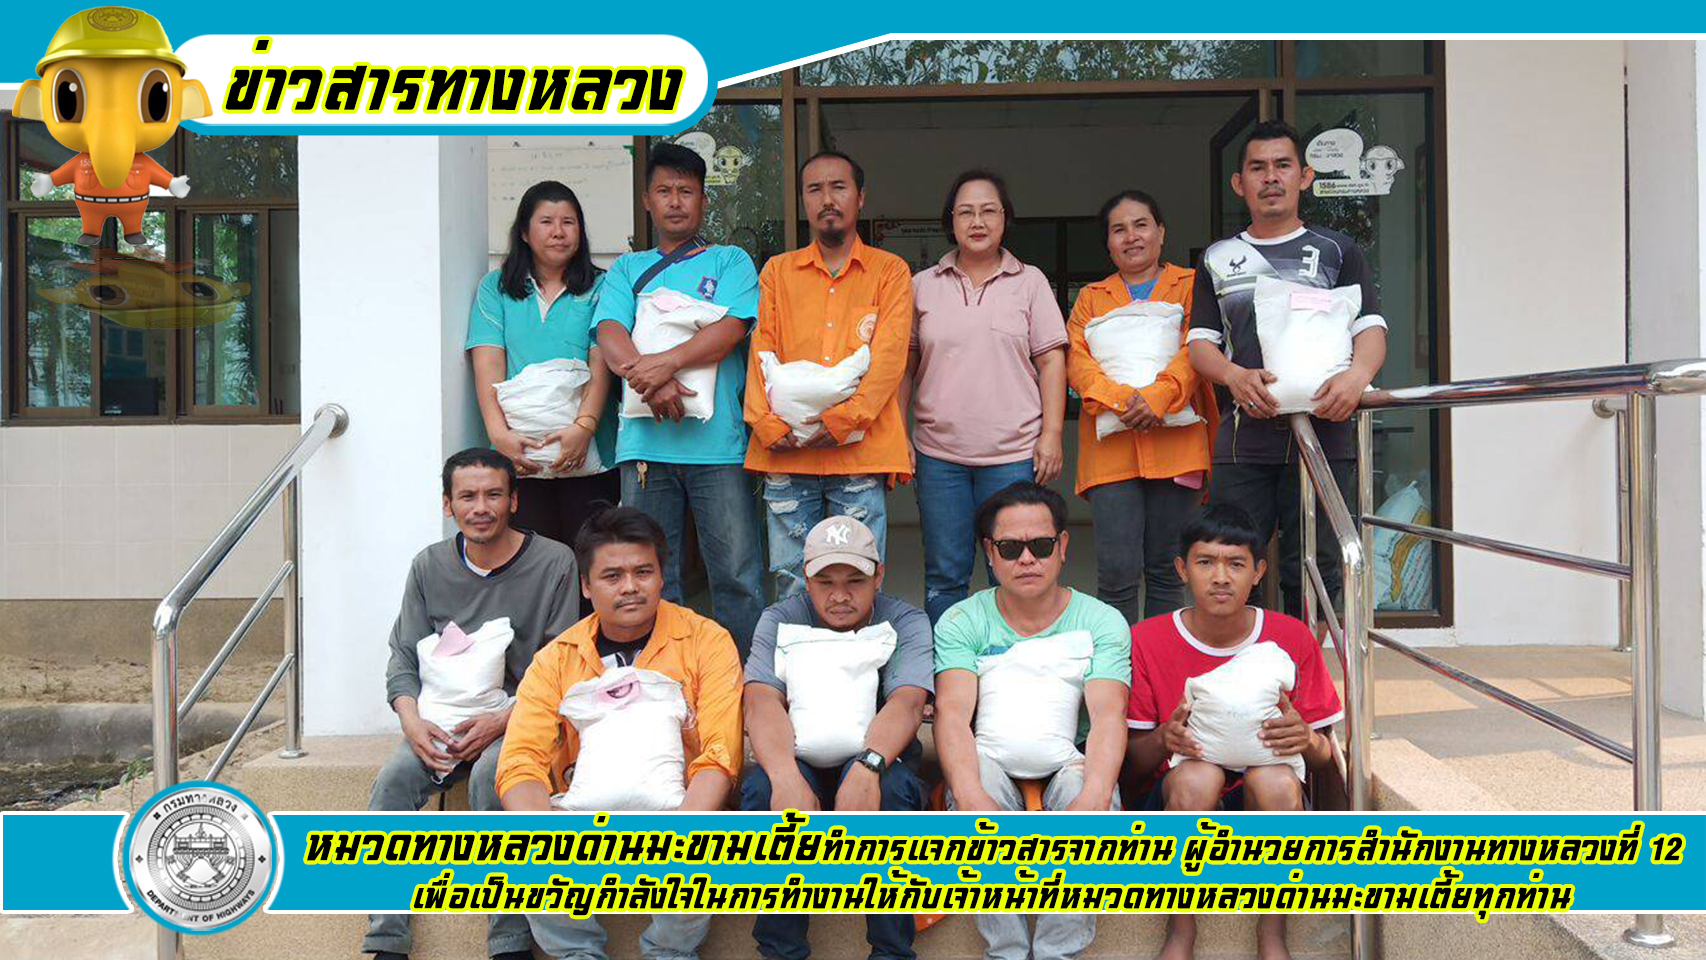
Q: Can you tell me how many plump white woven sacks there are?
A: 10